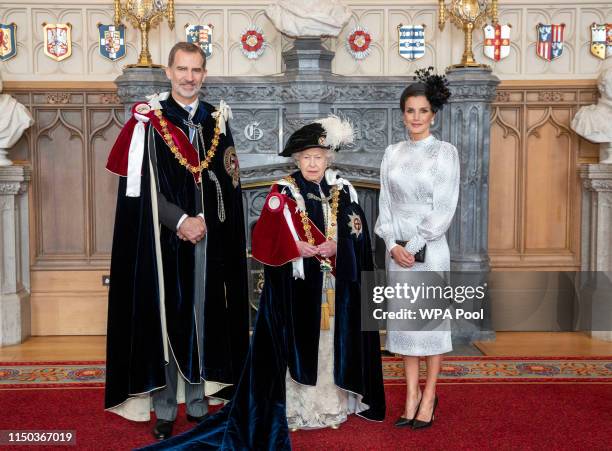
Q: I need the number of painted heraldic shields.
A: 8